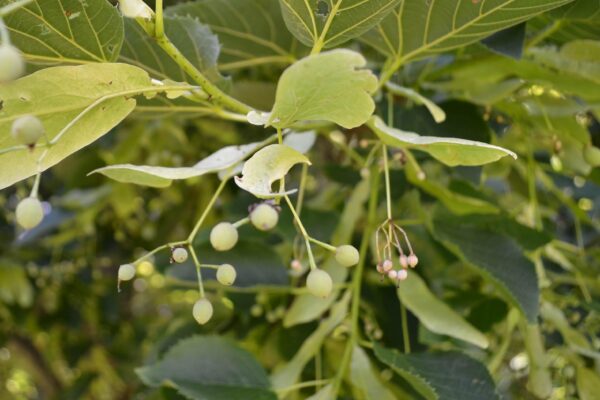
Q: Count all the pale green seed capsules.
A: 11